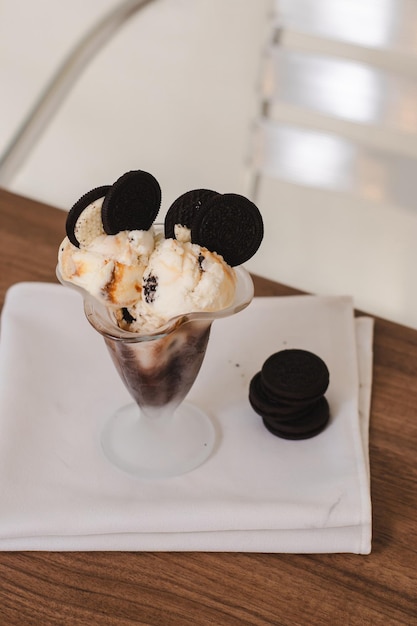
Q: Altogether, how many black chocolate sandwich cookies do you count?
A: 7